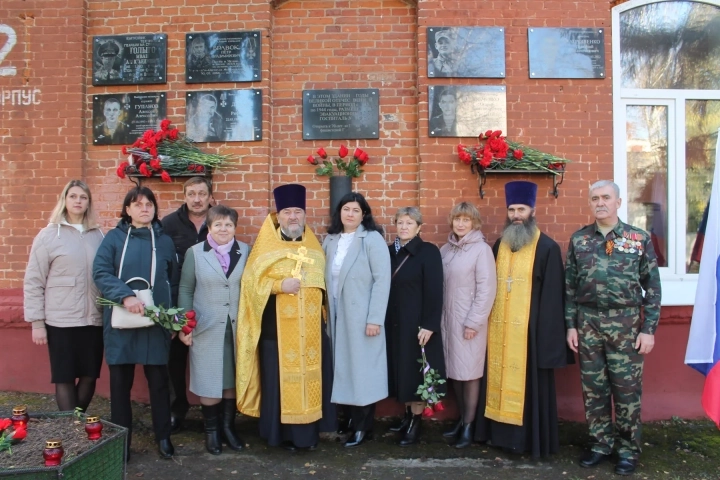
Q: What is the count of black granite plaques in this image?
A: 8